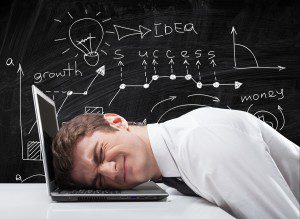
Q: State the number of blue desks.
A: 0